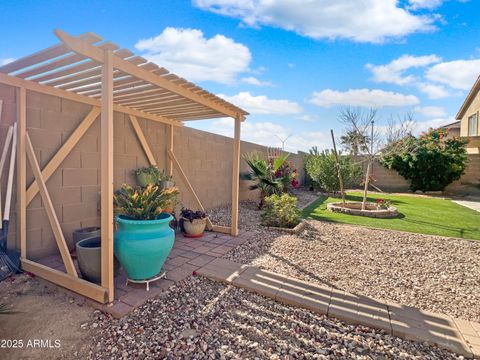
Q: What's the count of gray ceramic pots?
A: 2